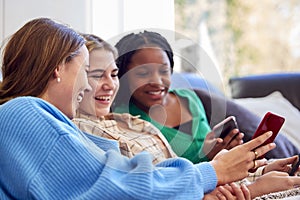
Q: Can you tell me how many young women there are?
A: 3